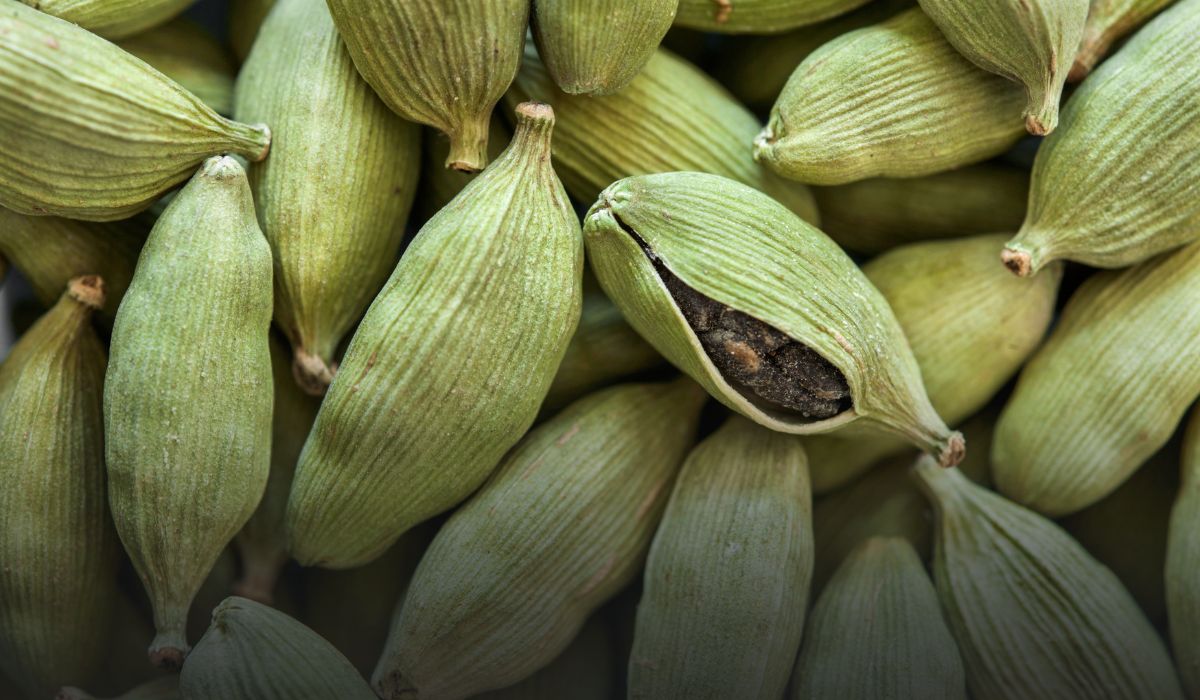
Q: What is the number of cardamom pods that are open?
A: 1